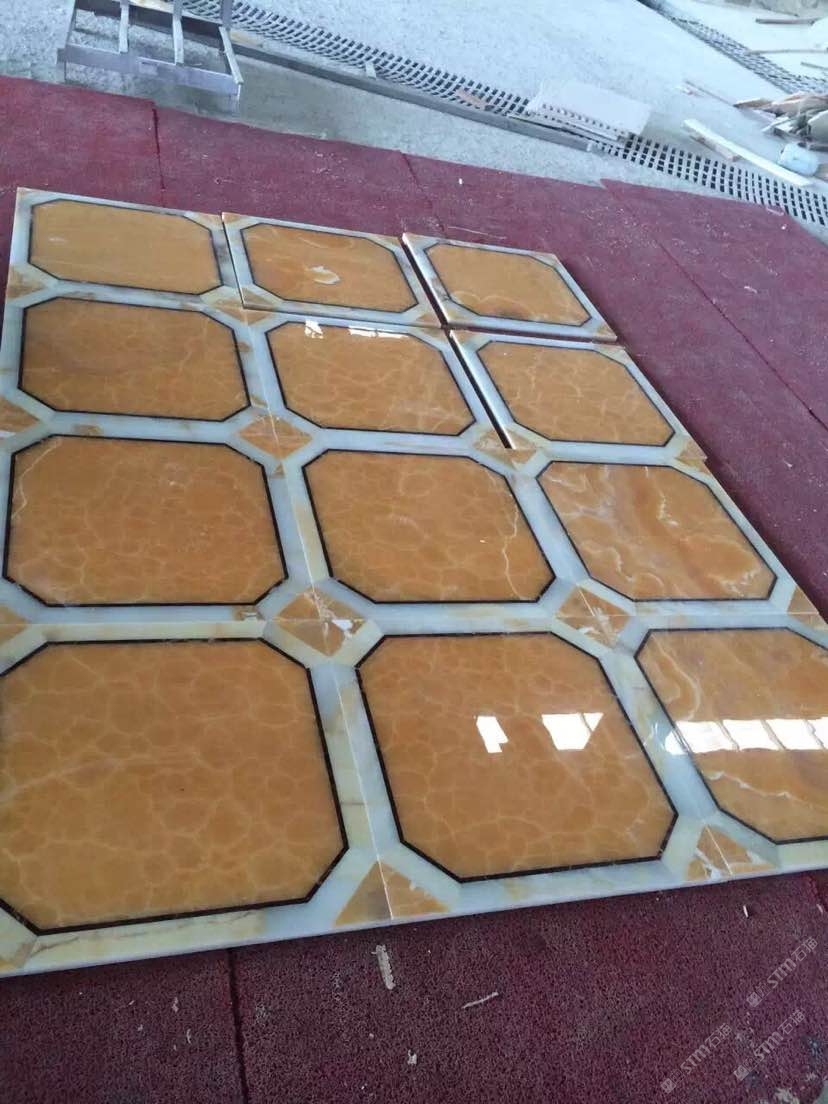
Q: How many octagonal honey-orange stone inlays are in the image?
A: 12